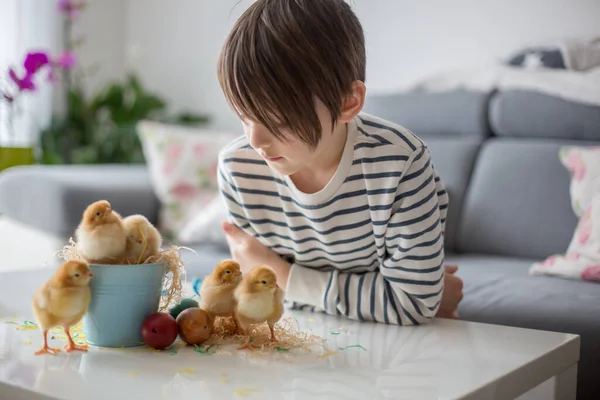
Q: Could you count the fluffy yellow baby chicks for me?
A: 5